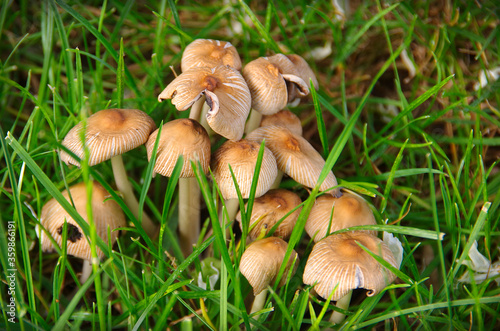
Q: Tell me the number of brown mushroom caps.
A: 14